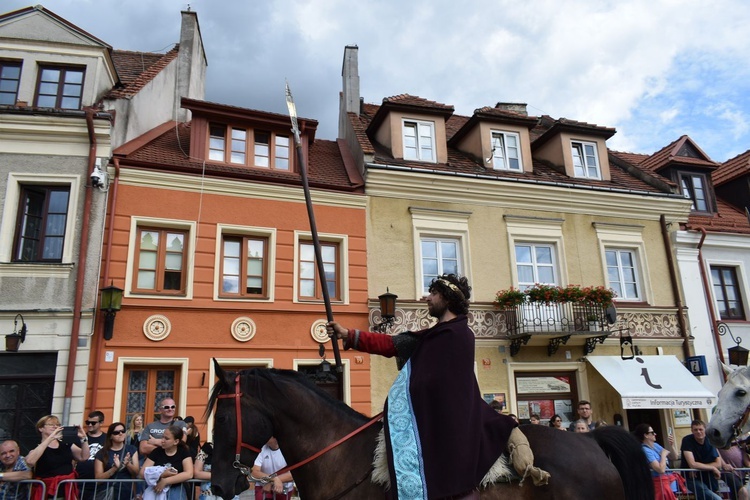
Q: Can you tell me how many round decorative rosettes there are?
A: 3